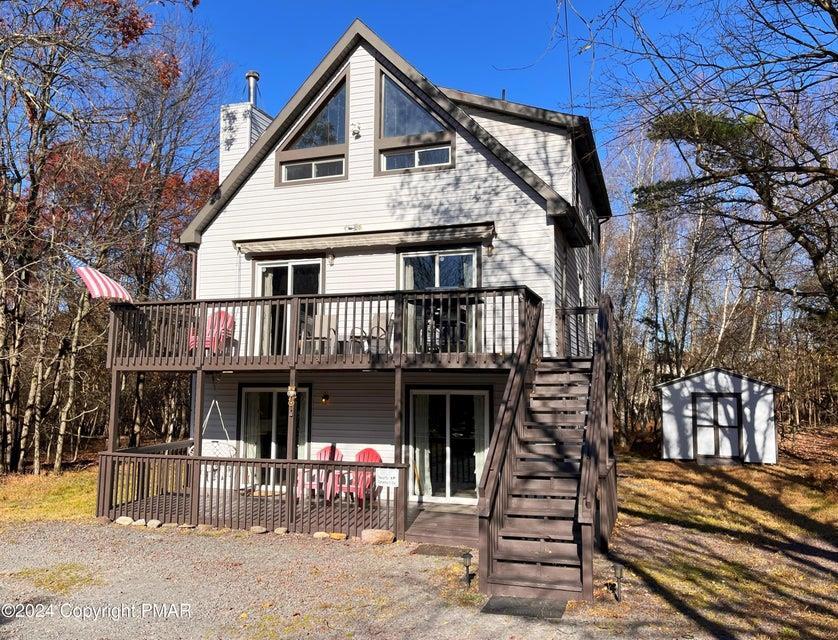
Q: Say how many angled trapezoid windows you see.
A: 2